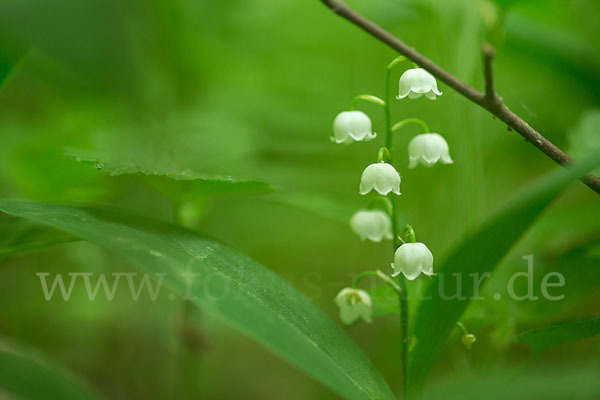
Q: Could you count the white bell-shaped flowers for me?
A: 7